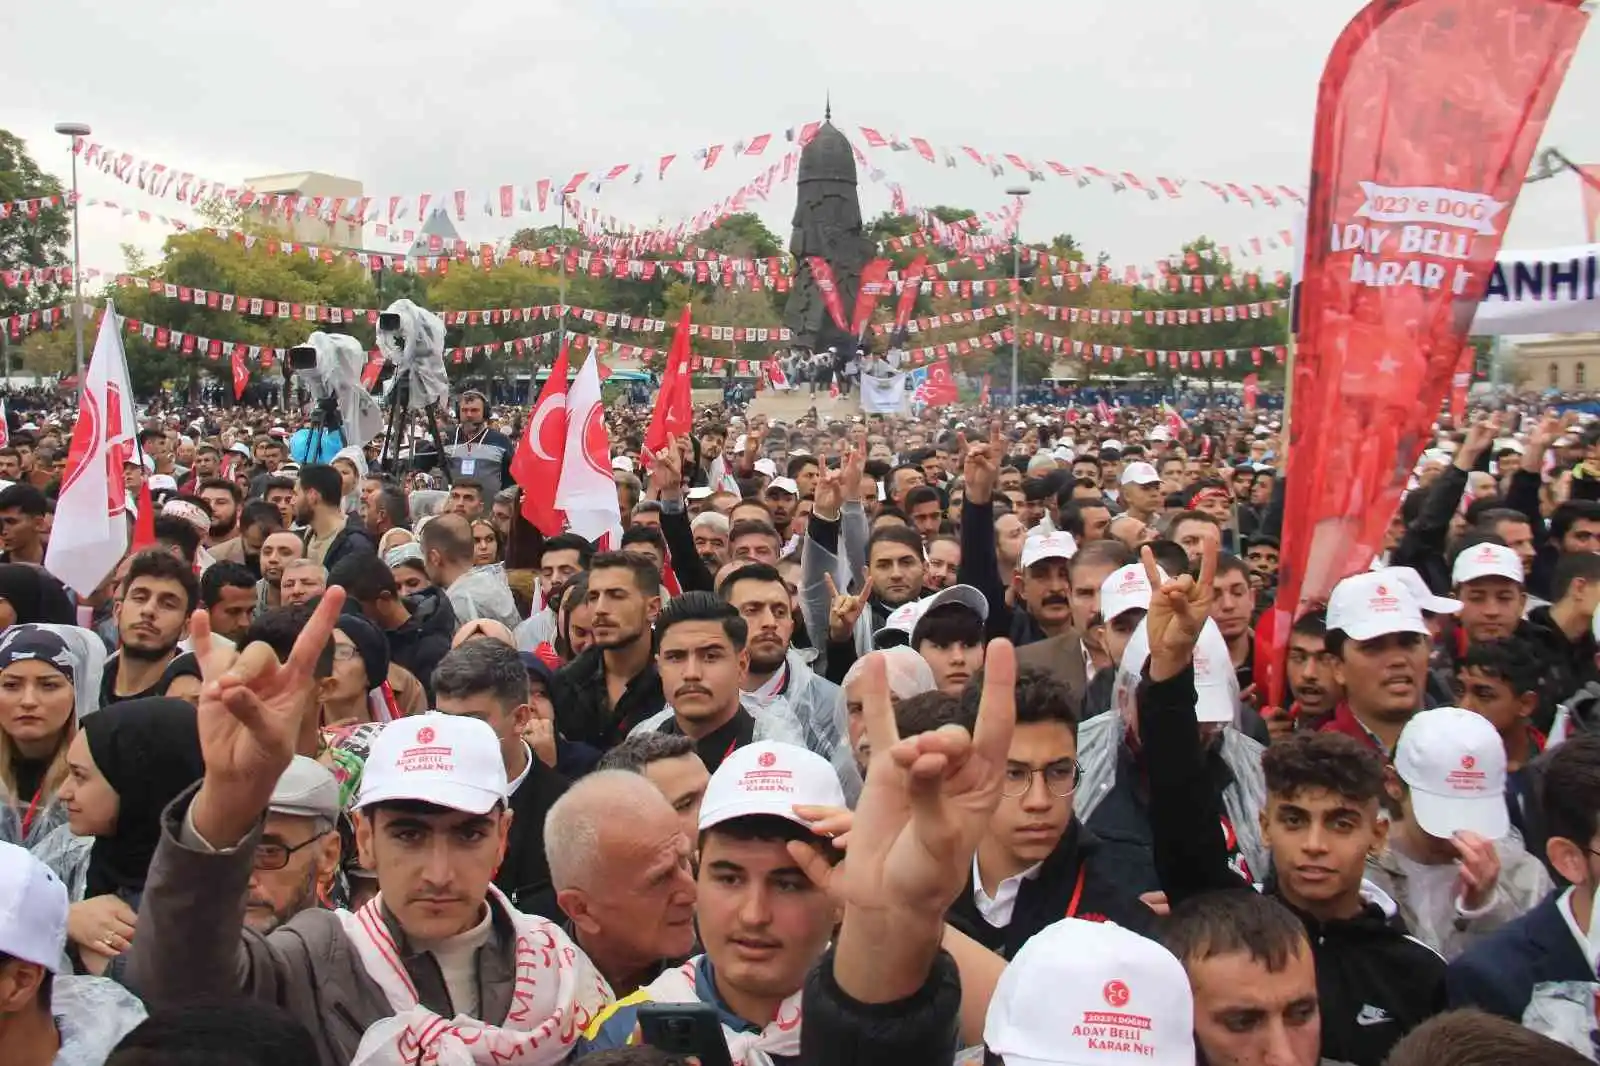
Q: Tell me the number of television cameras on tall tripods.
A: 2